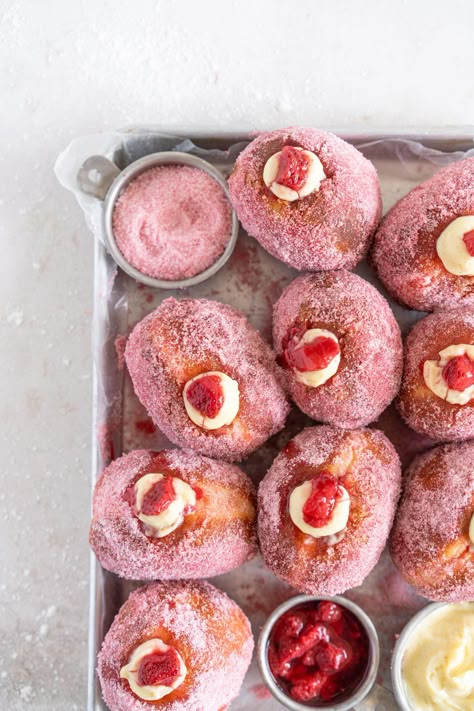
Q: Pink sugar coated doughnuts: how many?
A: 9